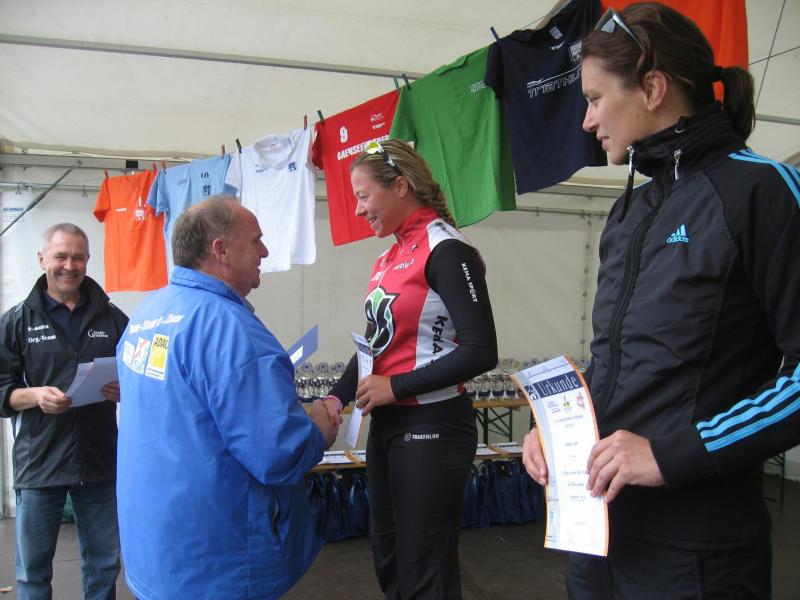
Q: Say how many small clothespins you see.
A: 10